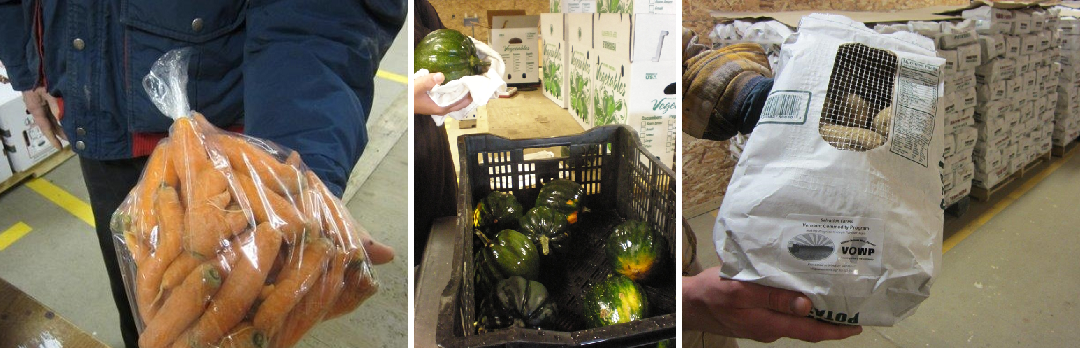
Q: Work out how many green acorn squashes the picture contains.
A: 8